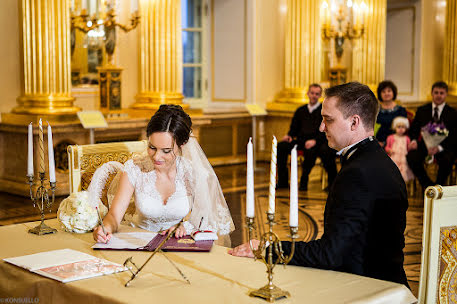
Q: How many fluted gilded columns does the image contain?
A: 5